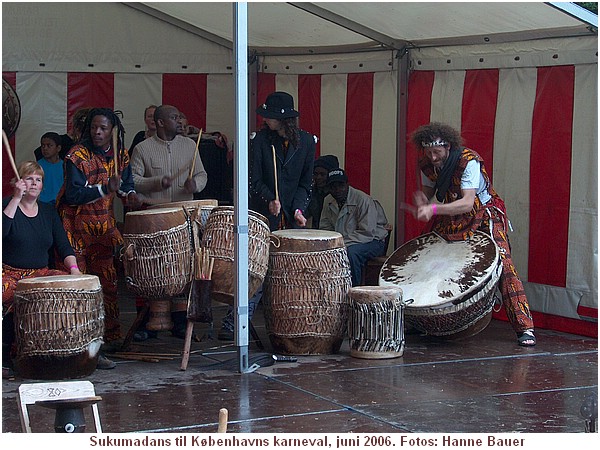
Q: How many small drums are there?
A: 1